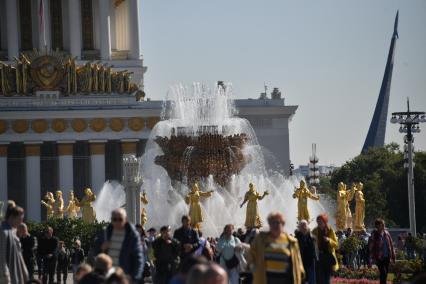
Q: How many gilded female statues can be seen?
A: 11